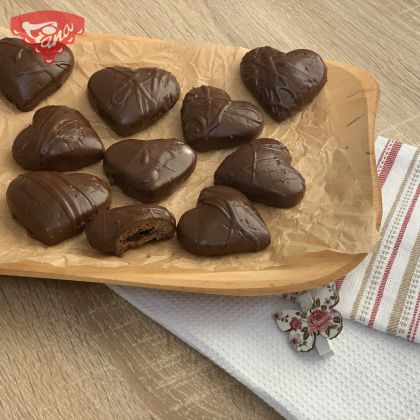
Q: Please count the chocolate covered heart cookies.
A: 10